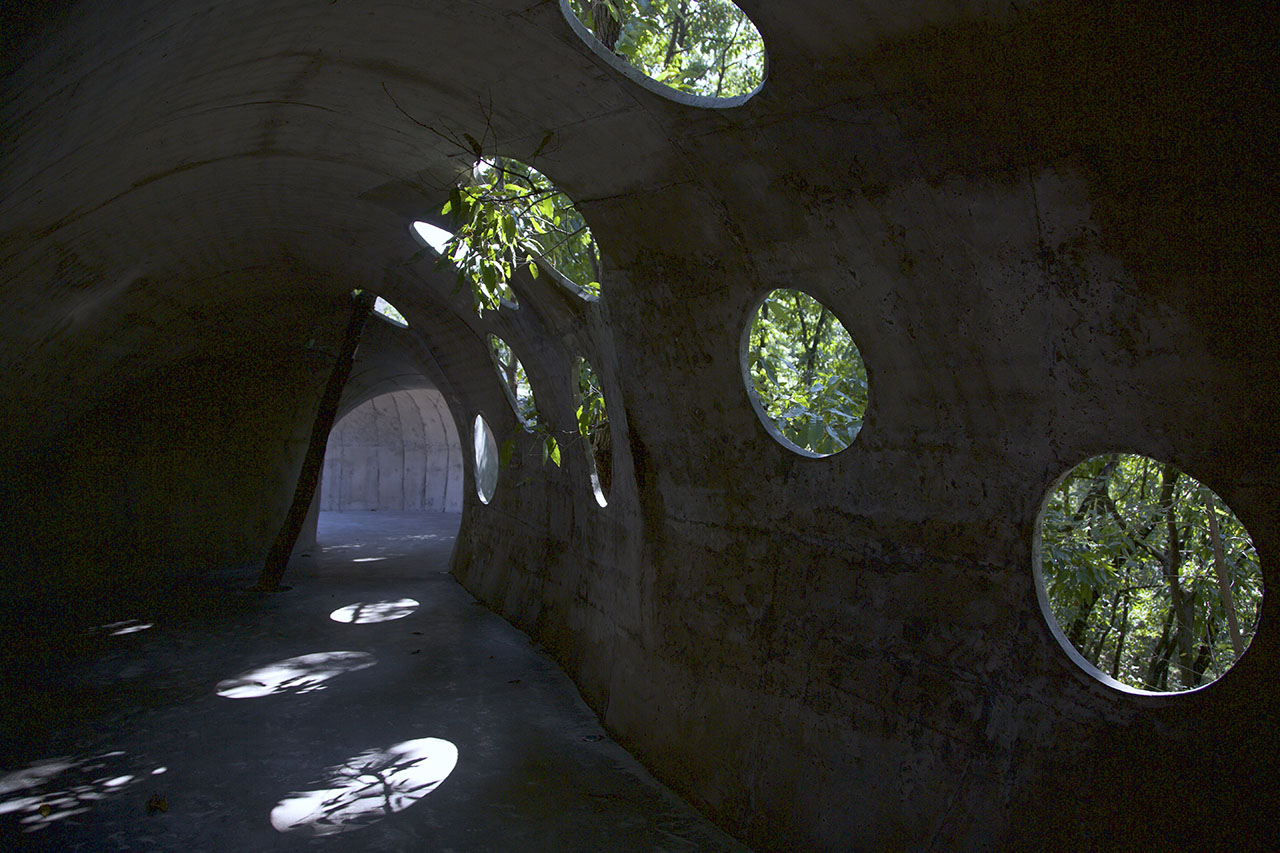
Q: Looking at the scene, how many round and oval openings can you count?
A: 9